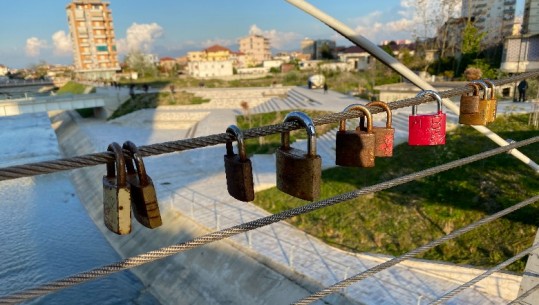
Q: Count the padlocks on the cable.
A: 10